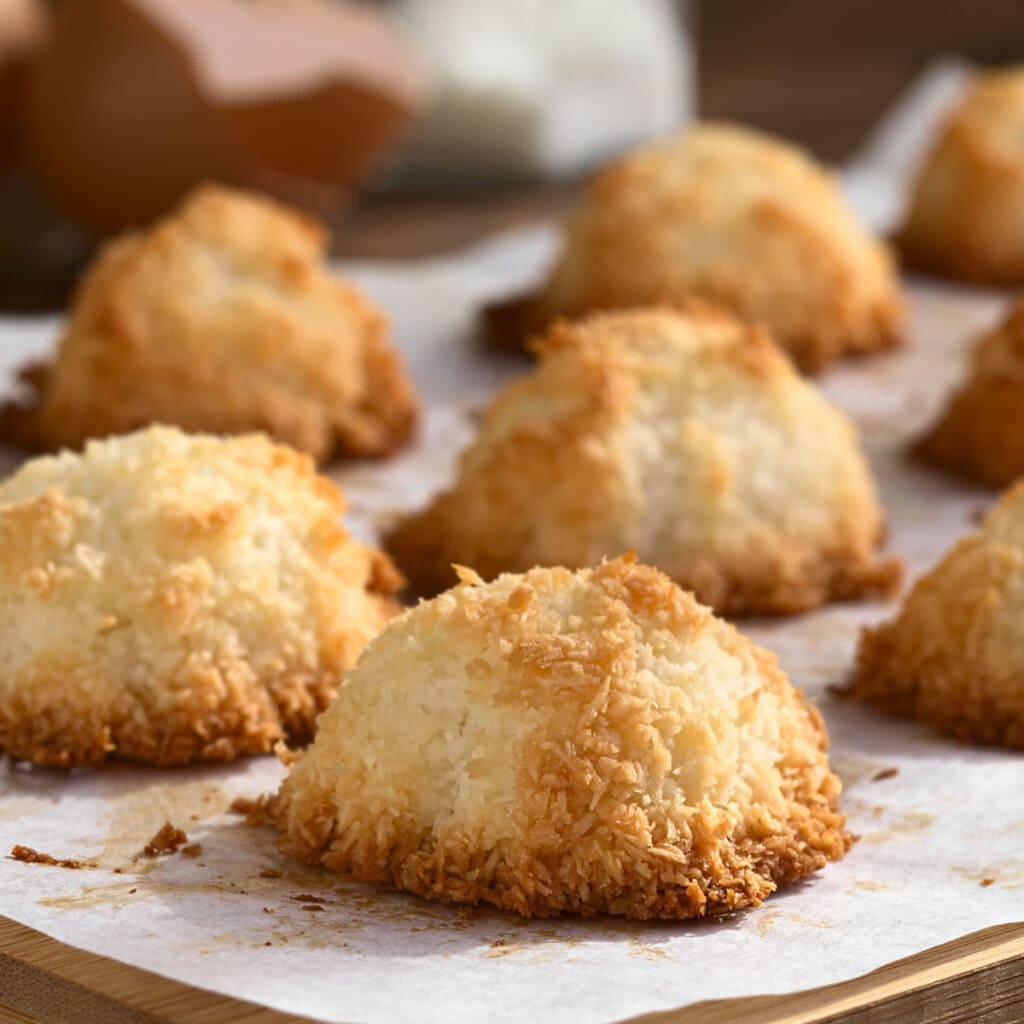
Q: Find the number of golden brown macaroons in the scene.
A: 8